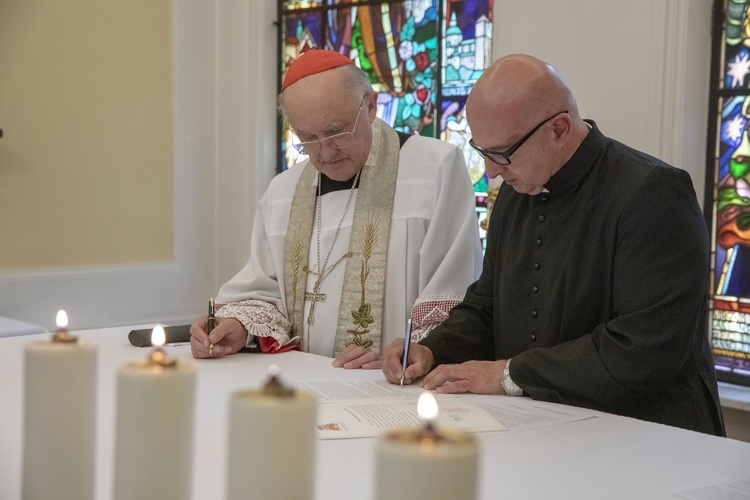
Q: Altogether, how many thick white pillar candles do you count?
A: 4